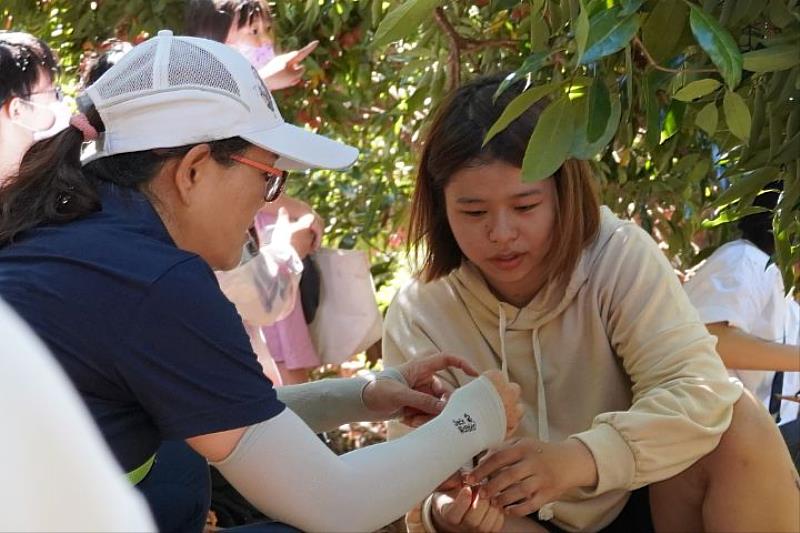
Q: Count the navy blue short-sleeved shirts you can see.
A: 1